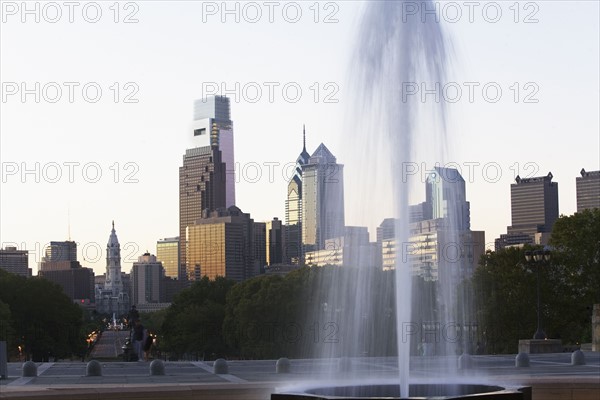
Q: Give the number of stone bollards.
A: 9